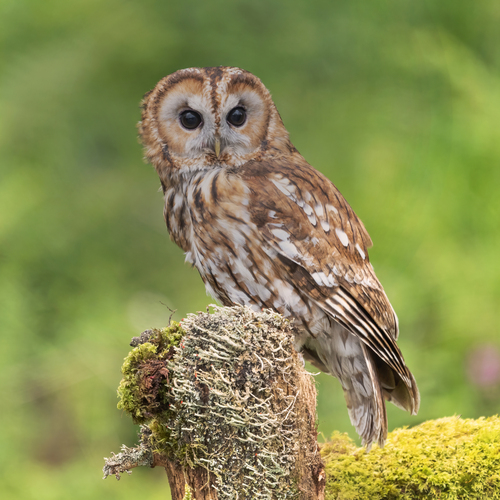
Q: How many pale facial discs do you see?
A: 2